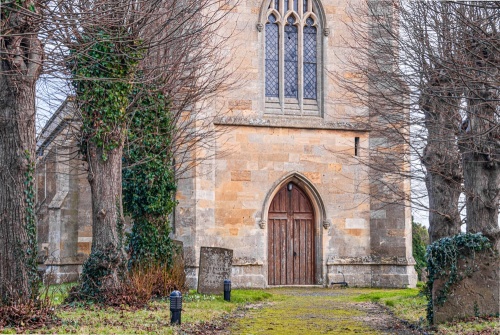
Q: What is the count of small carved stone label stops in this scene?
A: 4